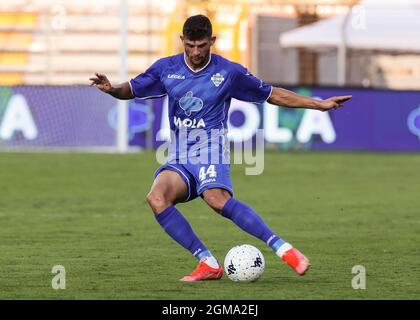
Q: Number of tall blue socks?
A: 2